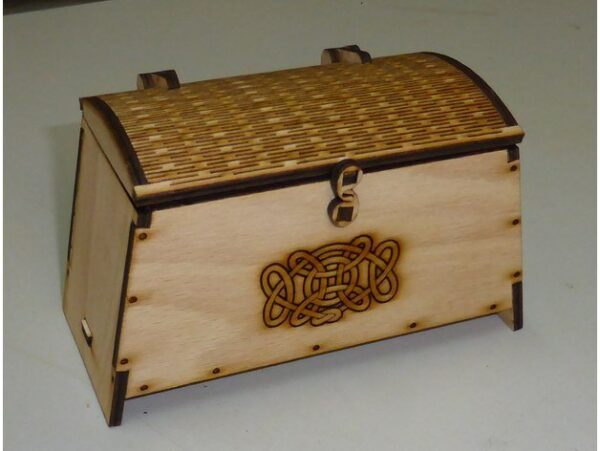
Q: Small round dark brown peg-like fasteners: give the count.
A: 11